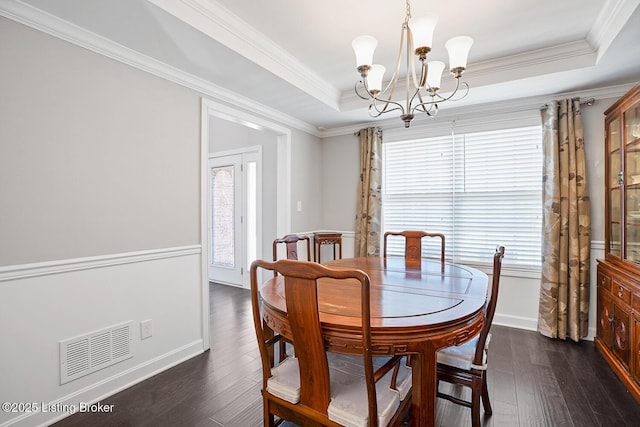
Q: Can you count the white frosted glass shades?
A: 5